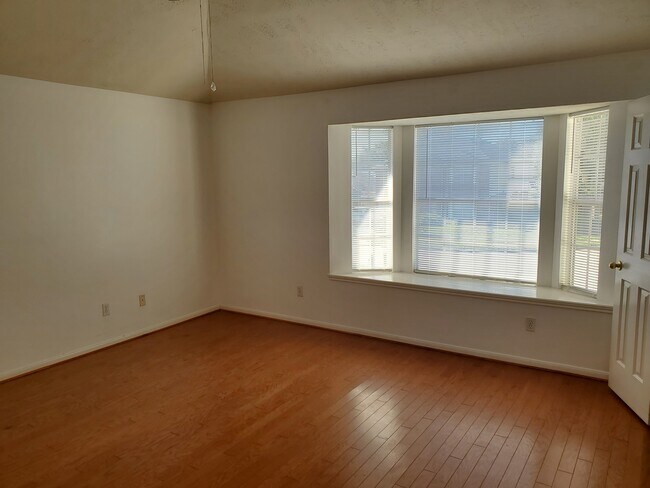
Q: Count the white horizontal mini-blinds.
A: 3